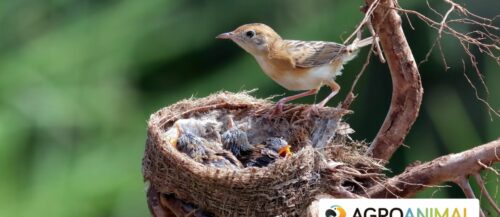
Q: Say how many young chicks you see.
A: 3